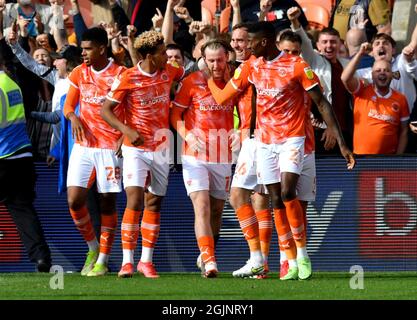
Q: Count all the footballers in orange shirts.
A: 6